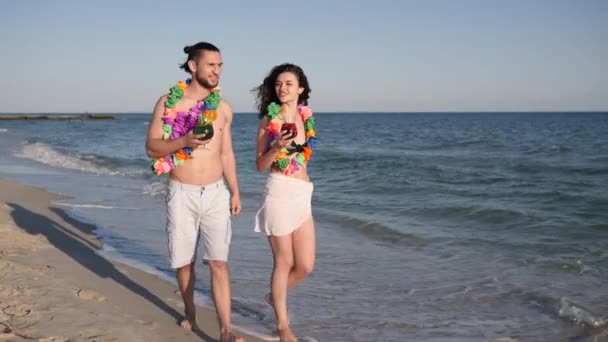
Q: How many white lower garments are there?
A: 2